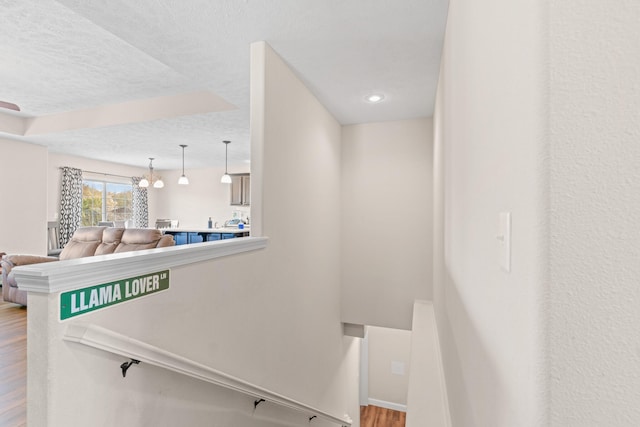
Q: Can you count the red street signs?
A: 0